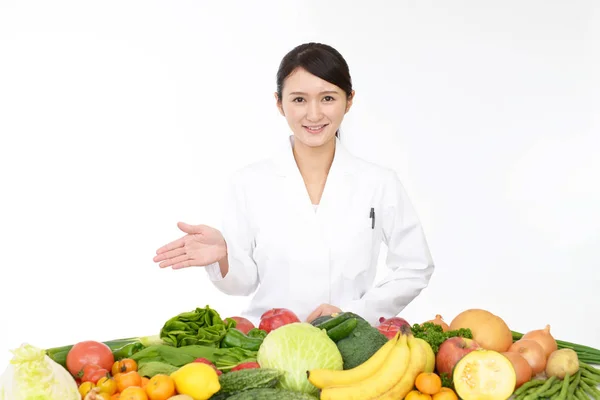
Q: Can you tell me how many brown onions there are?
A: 4